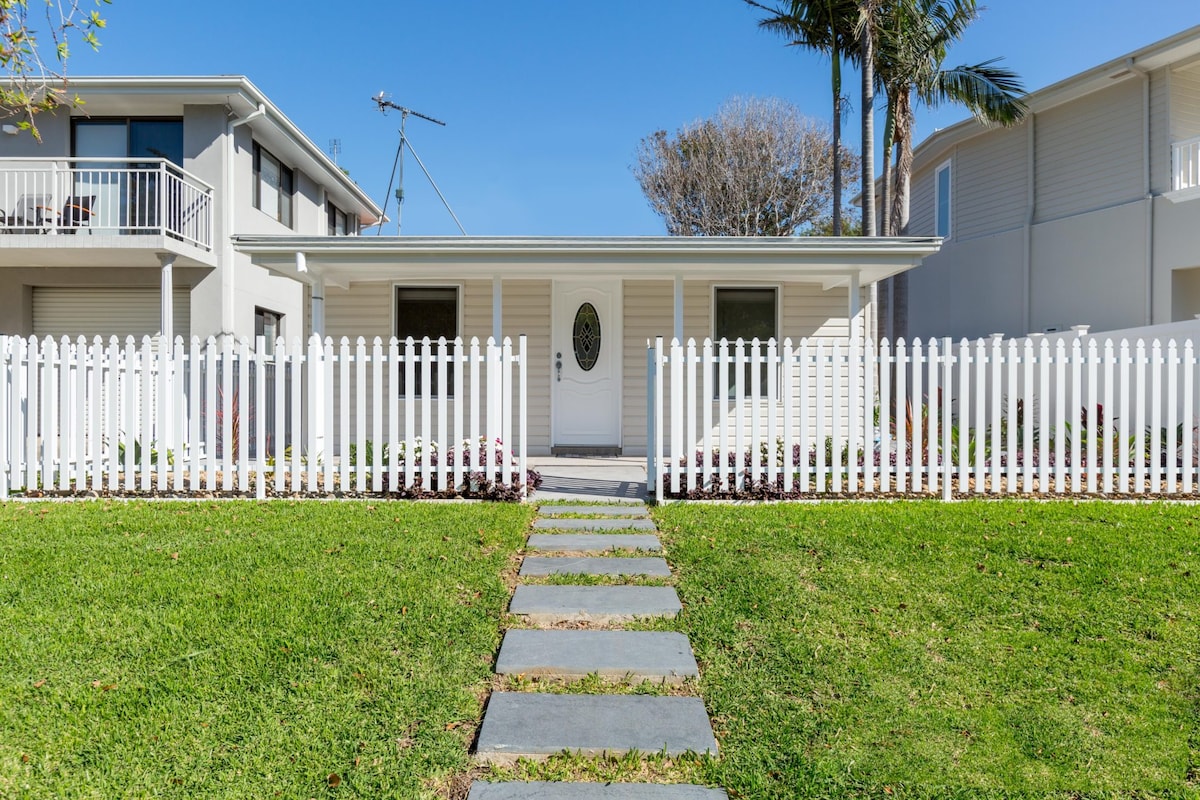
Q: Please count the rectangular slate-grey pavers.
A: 8